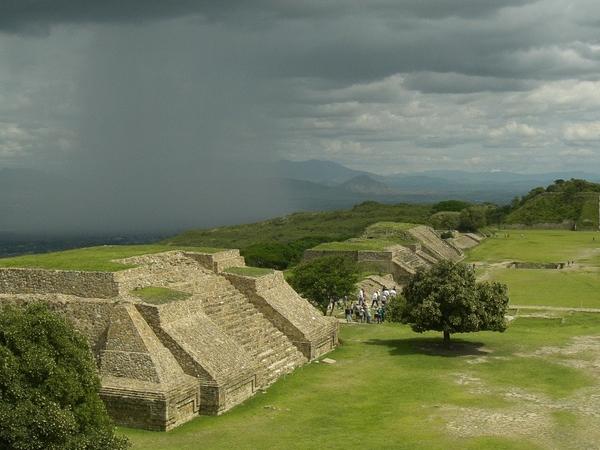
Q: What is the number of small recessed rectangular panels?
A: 3